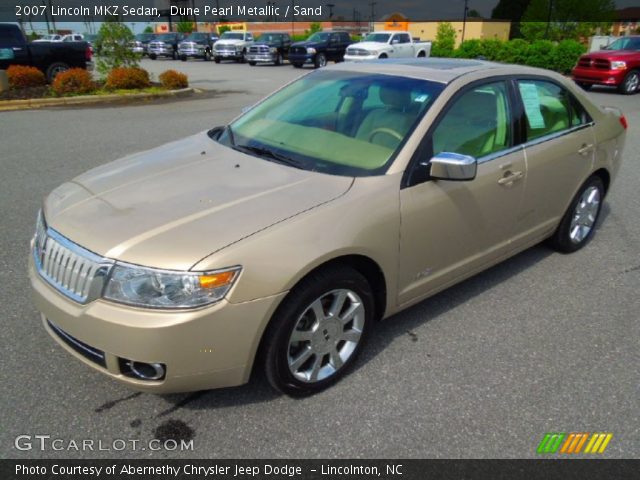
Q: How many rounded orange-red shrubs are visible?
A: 4